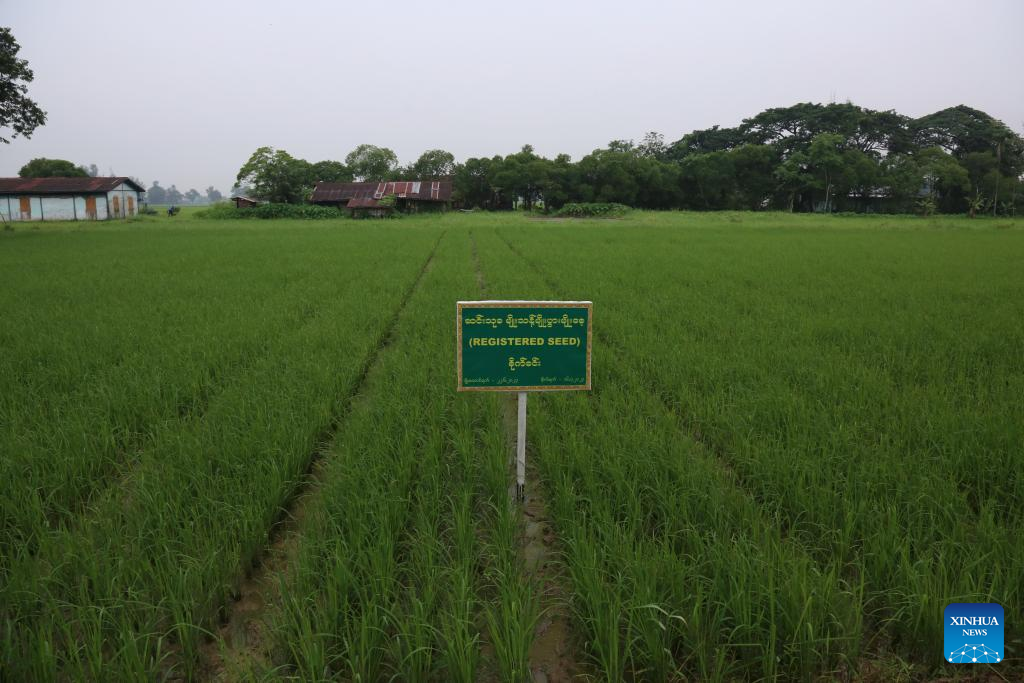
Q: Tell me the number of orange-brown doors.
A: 4